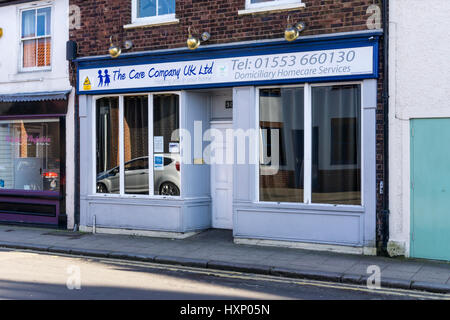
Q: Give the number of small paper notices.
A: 3